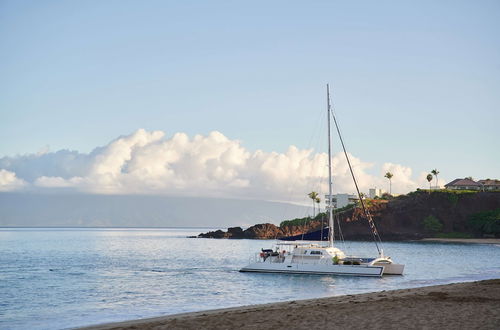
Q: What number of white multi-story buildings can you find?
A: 1